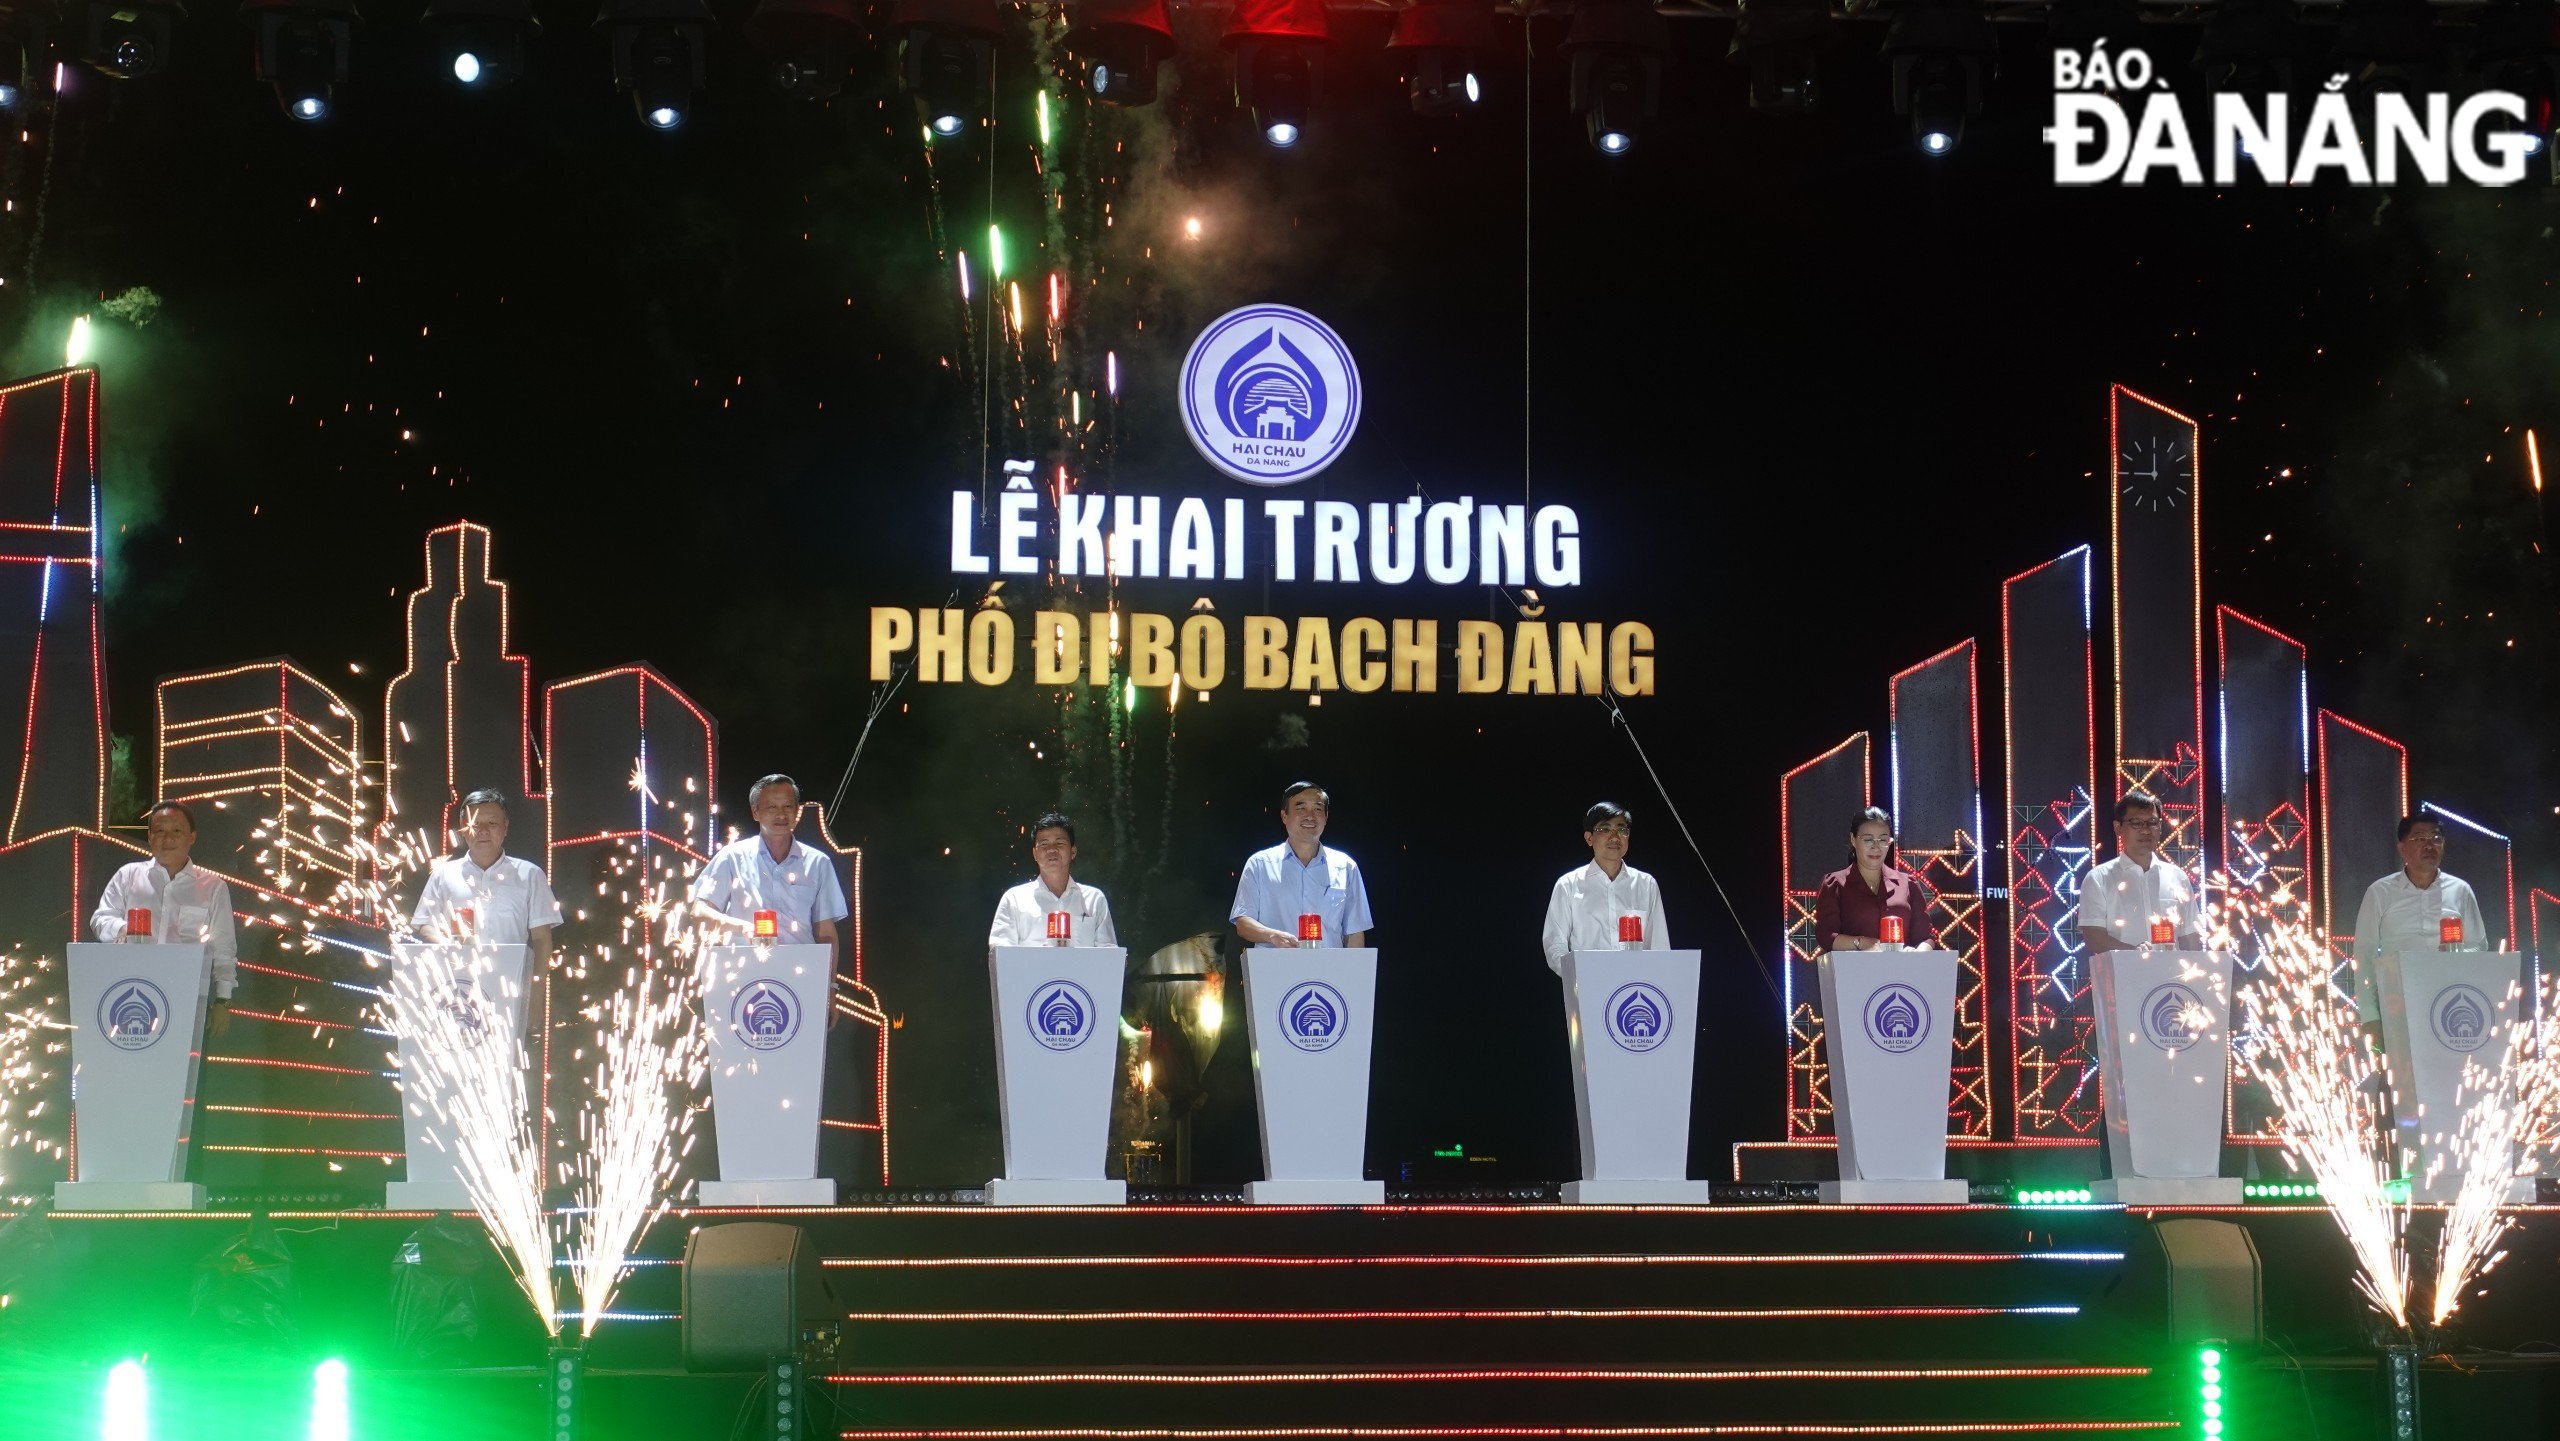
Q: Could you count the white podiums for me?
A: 9